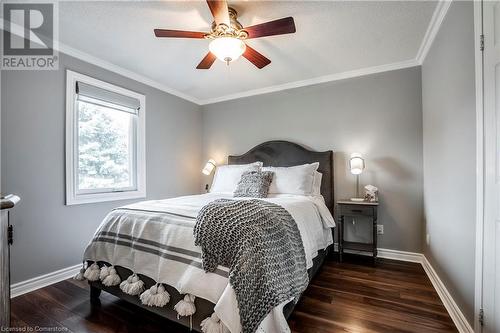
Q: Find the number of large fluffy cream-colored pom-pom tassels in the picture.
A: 7